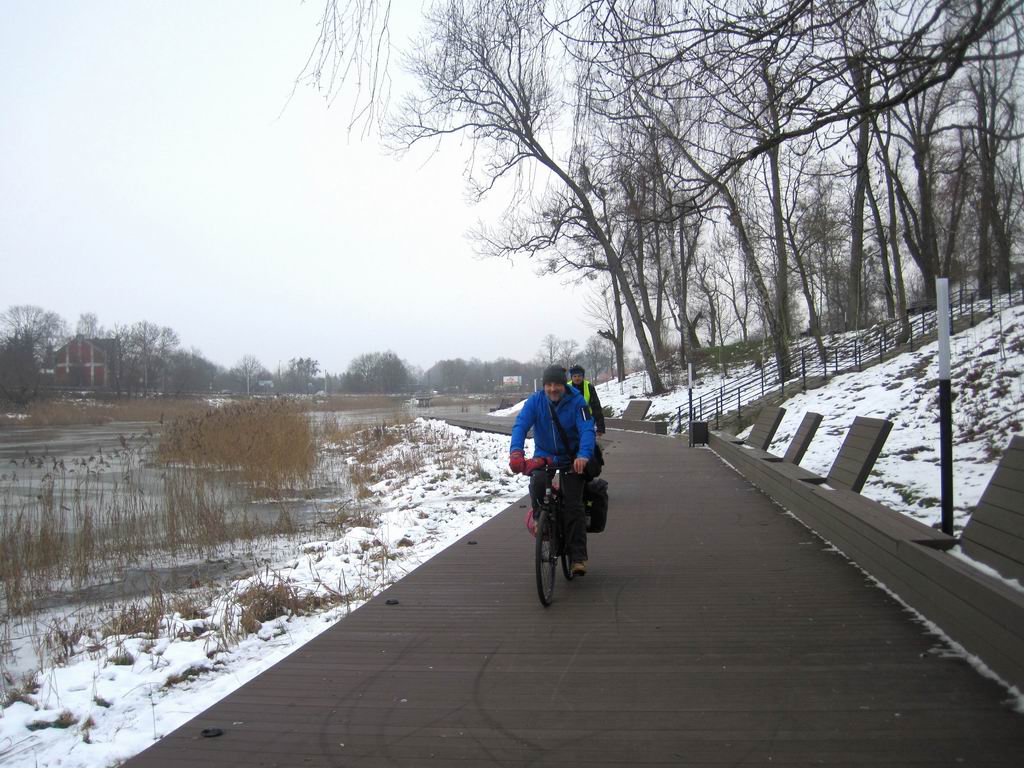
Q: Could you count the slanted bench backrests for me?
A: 5